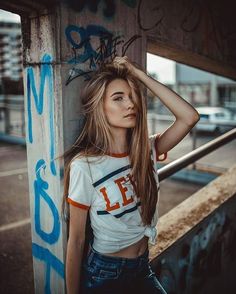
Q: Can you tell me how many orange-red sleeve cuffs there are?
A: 2